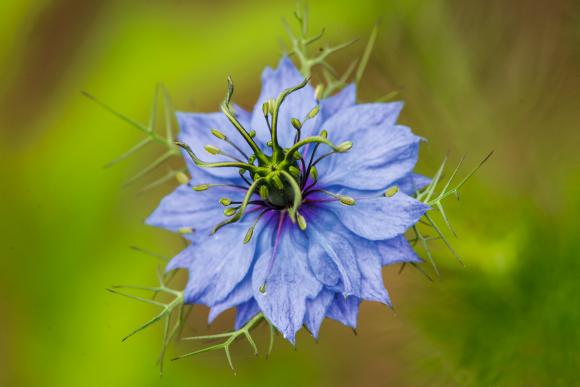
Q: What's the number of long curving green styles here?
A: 6